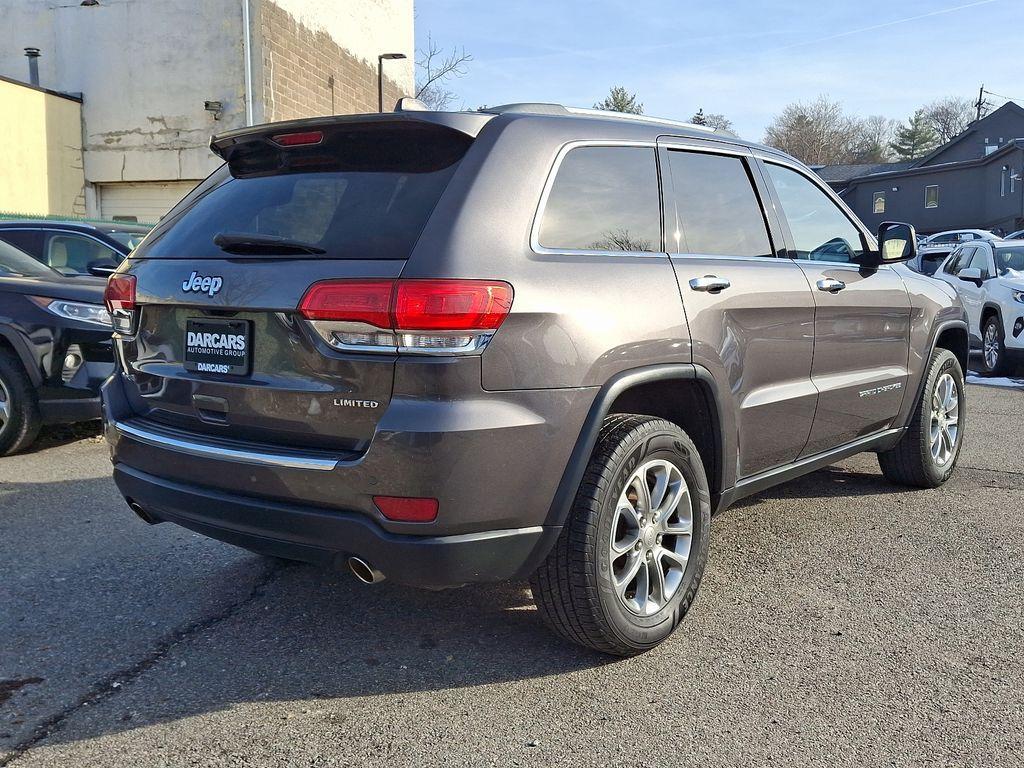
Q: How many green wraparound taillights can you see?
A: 0